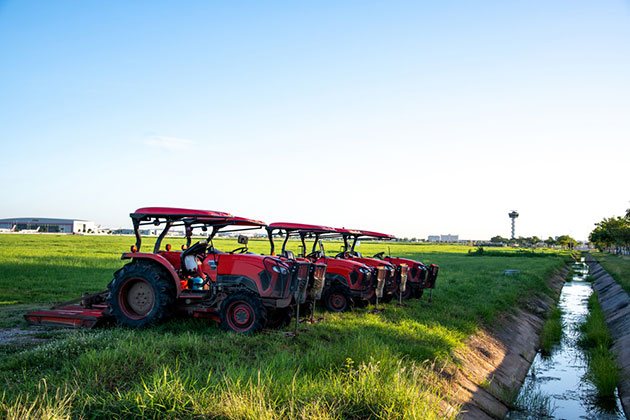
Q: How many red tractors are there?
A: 5